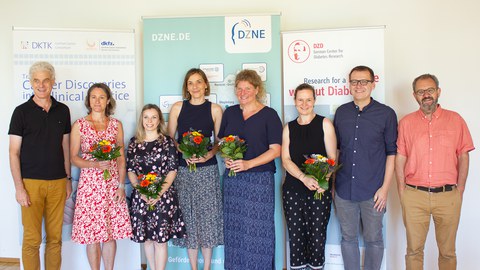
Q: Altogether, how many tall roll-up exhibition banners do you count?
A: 3